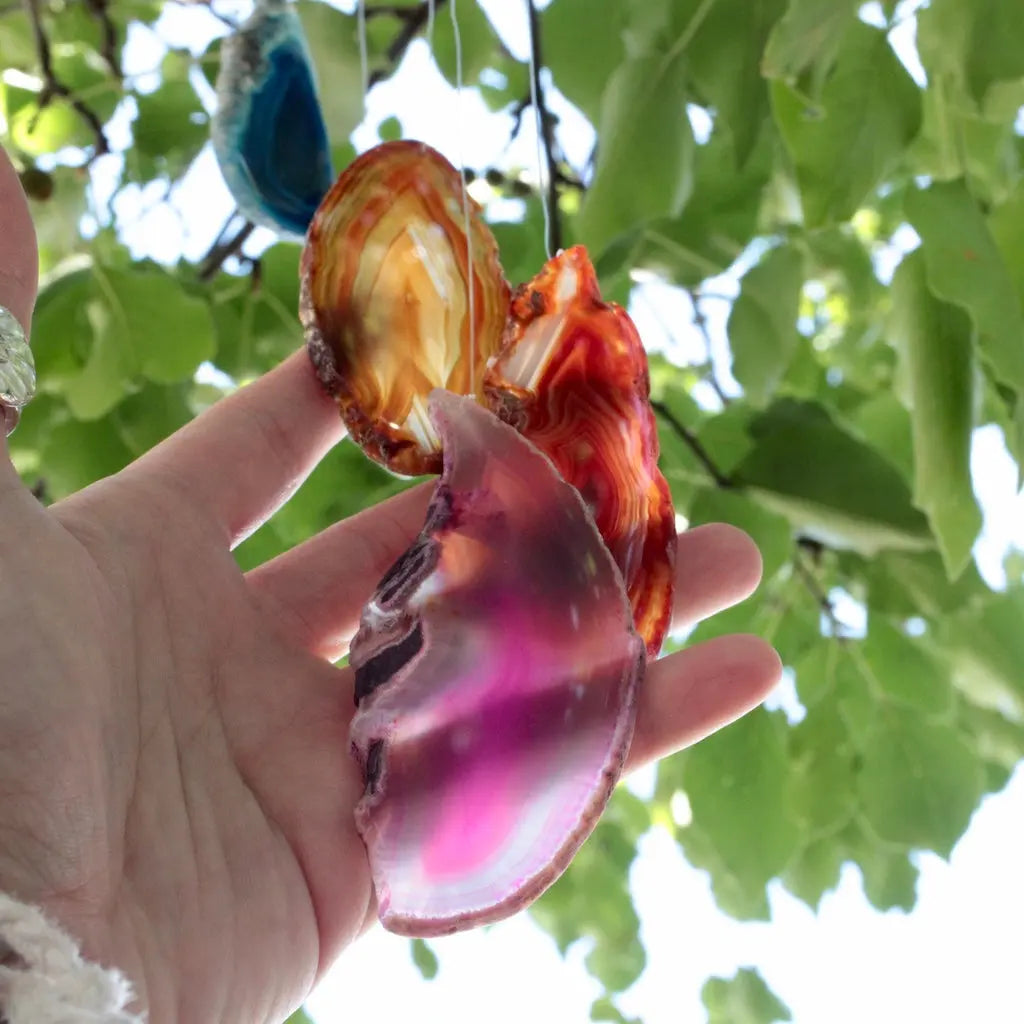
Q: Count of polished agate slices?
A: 4